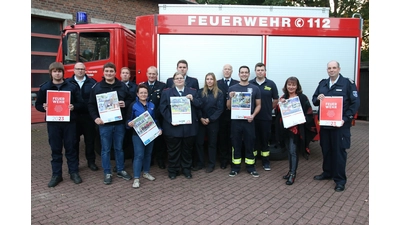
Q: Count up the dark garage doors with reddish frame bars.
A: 1